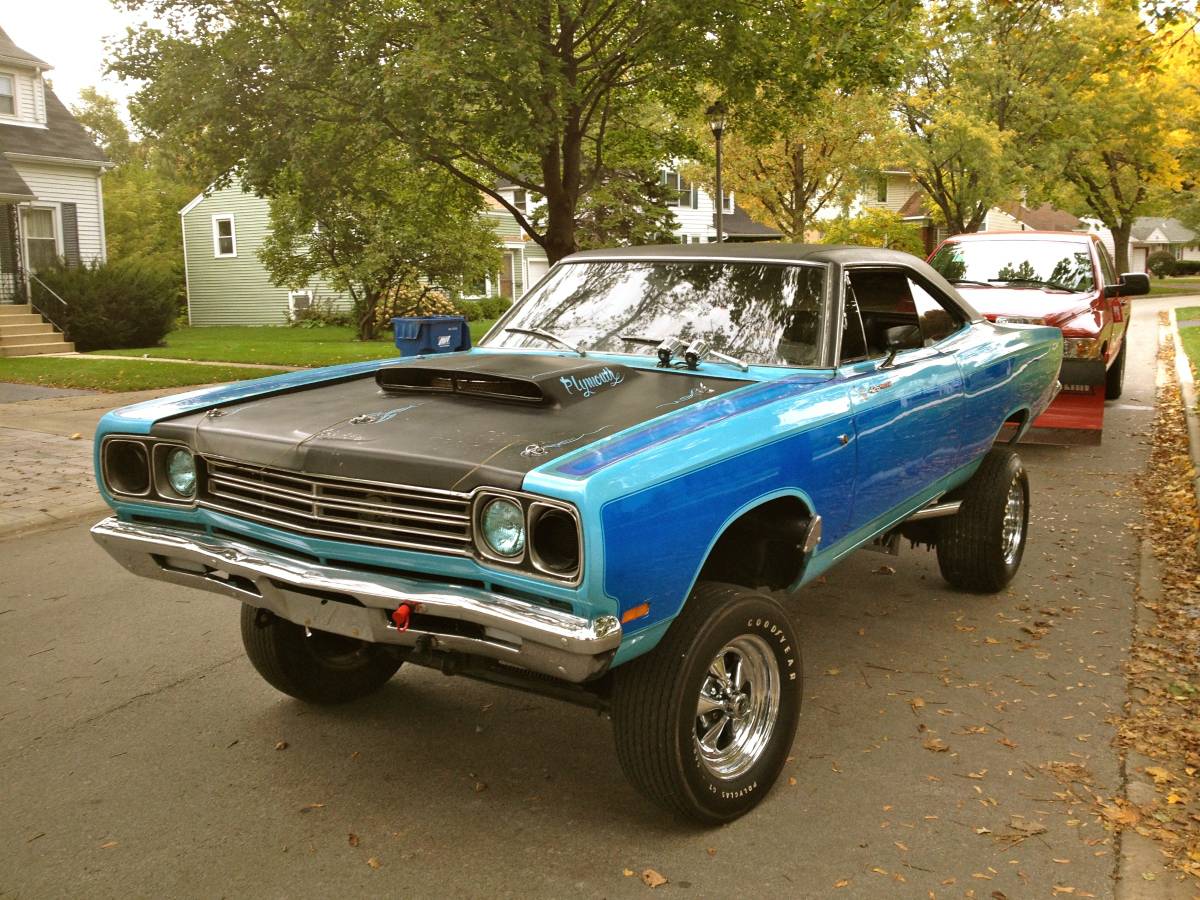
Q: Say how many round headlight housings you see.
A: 4